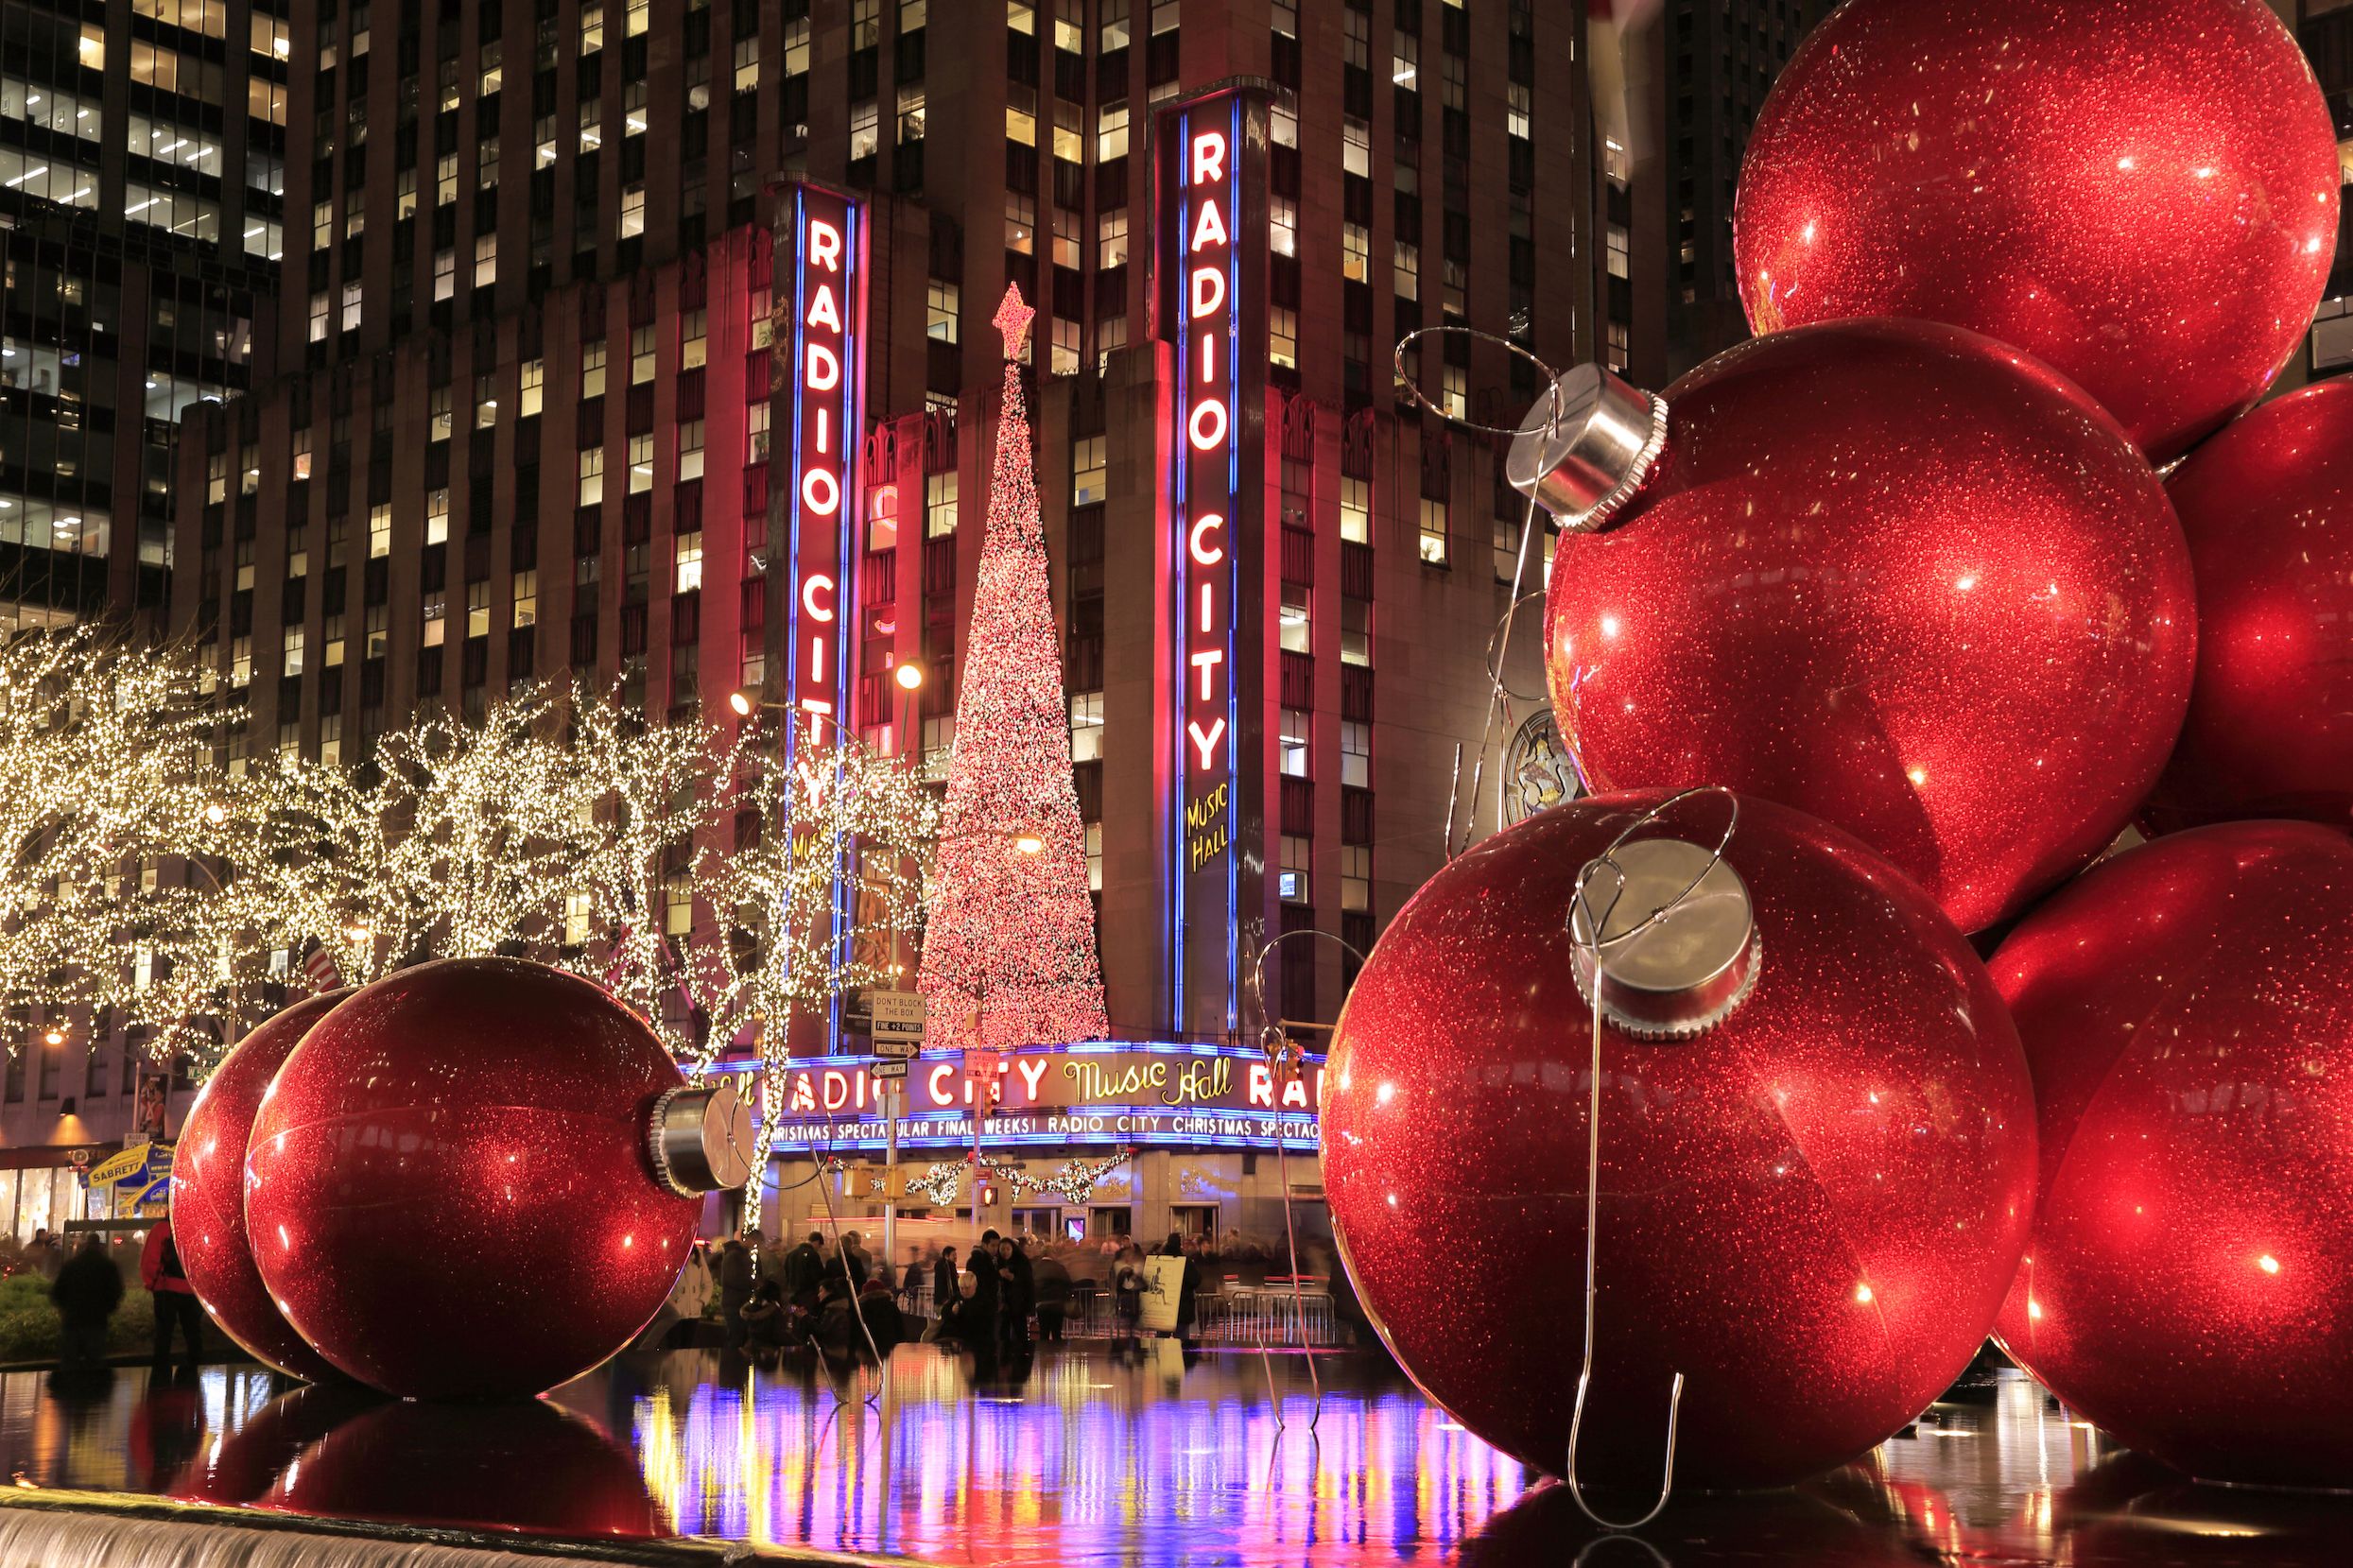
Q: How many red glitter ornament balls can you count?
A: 7